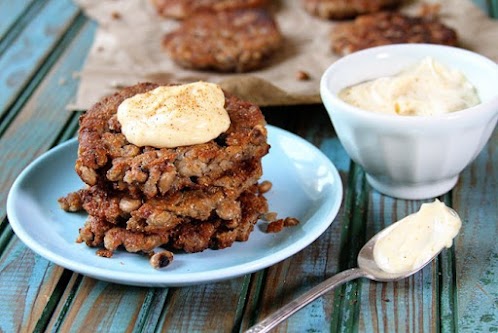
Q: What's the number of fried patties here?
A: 7